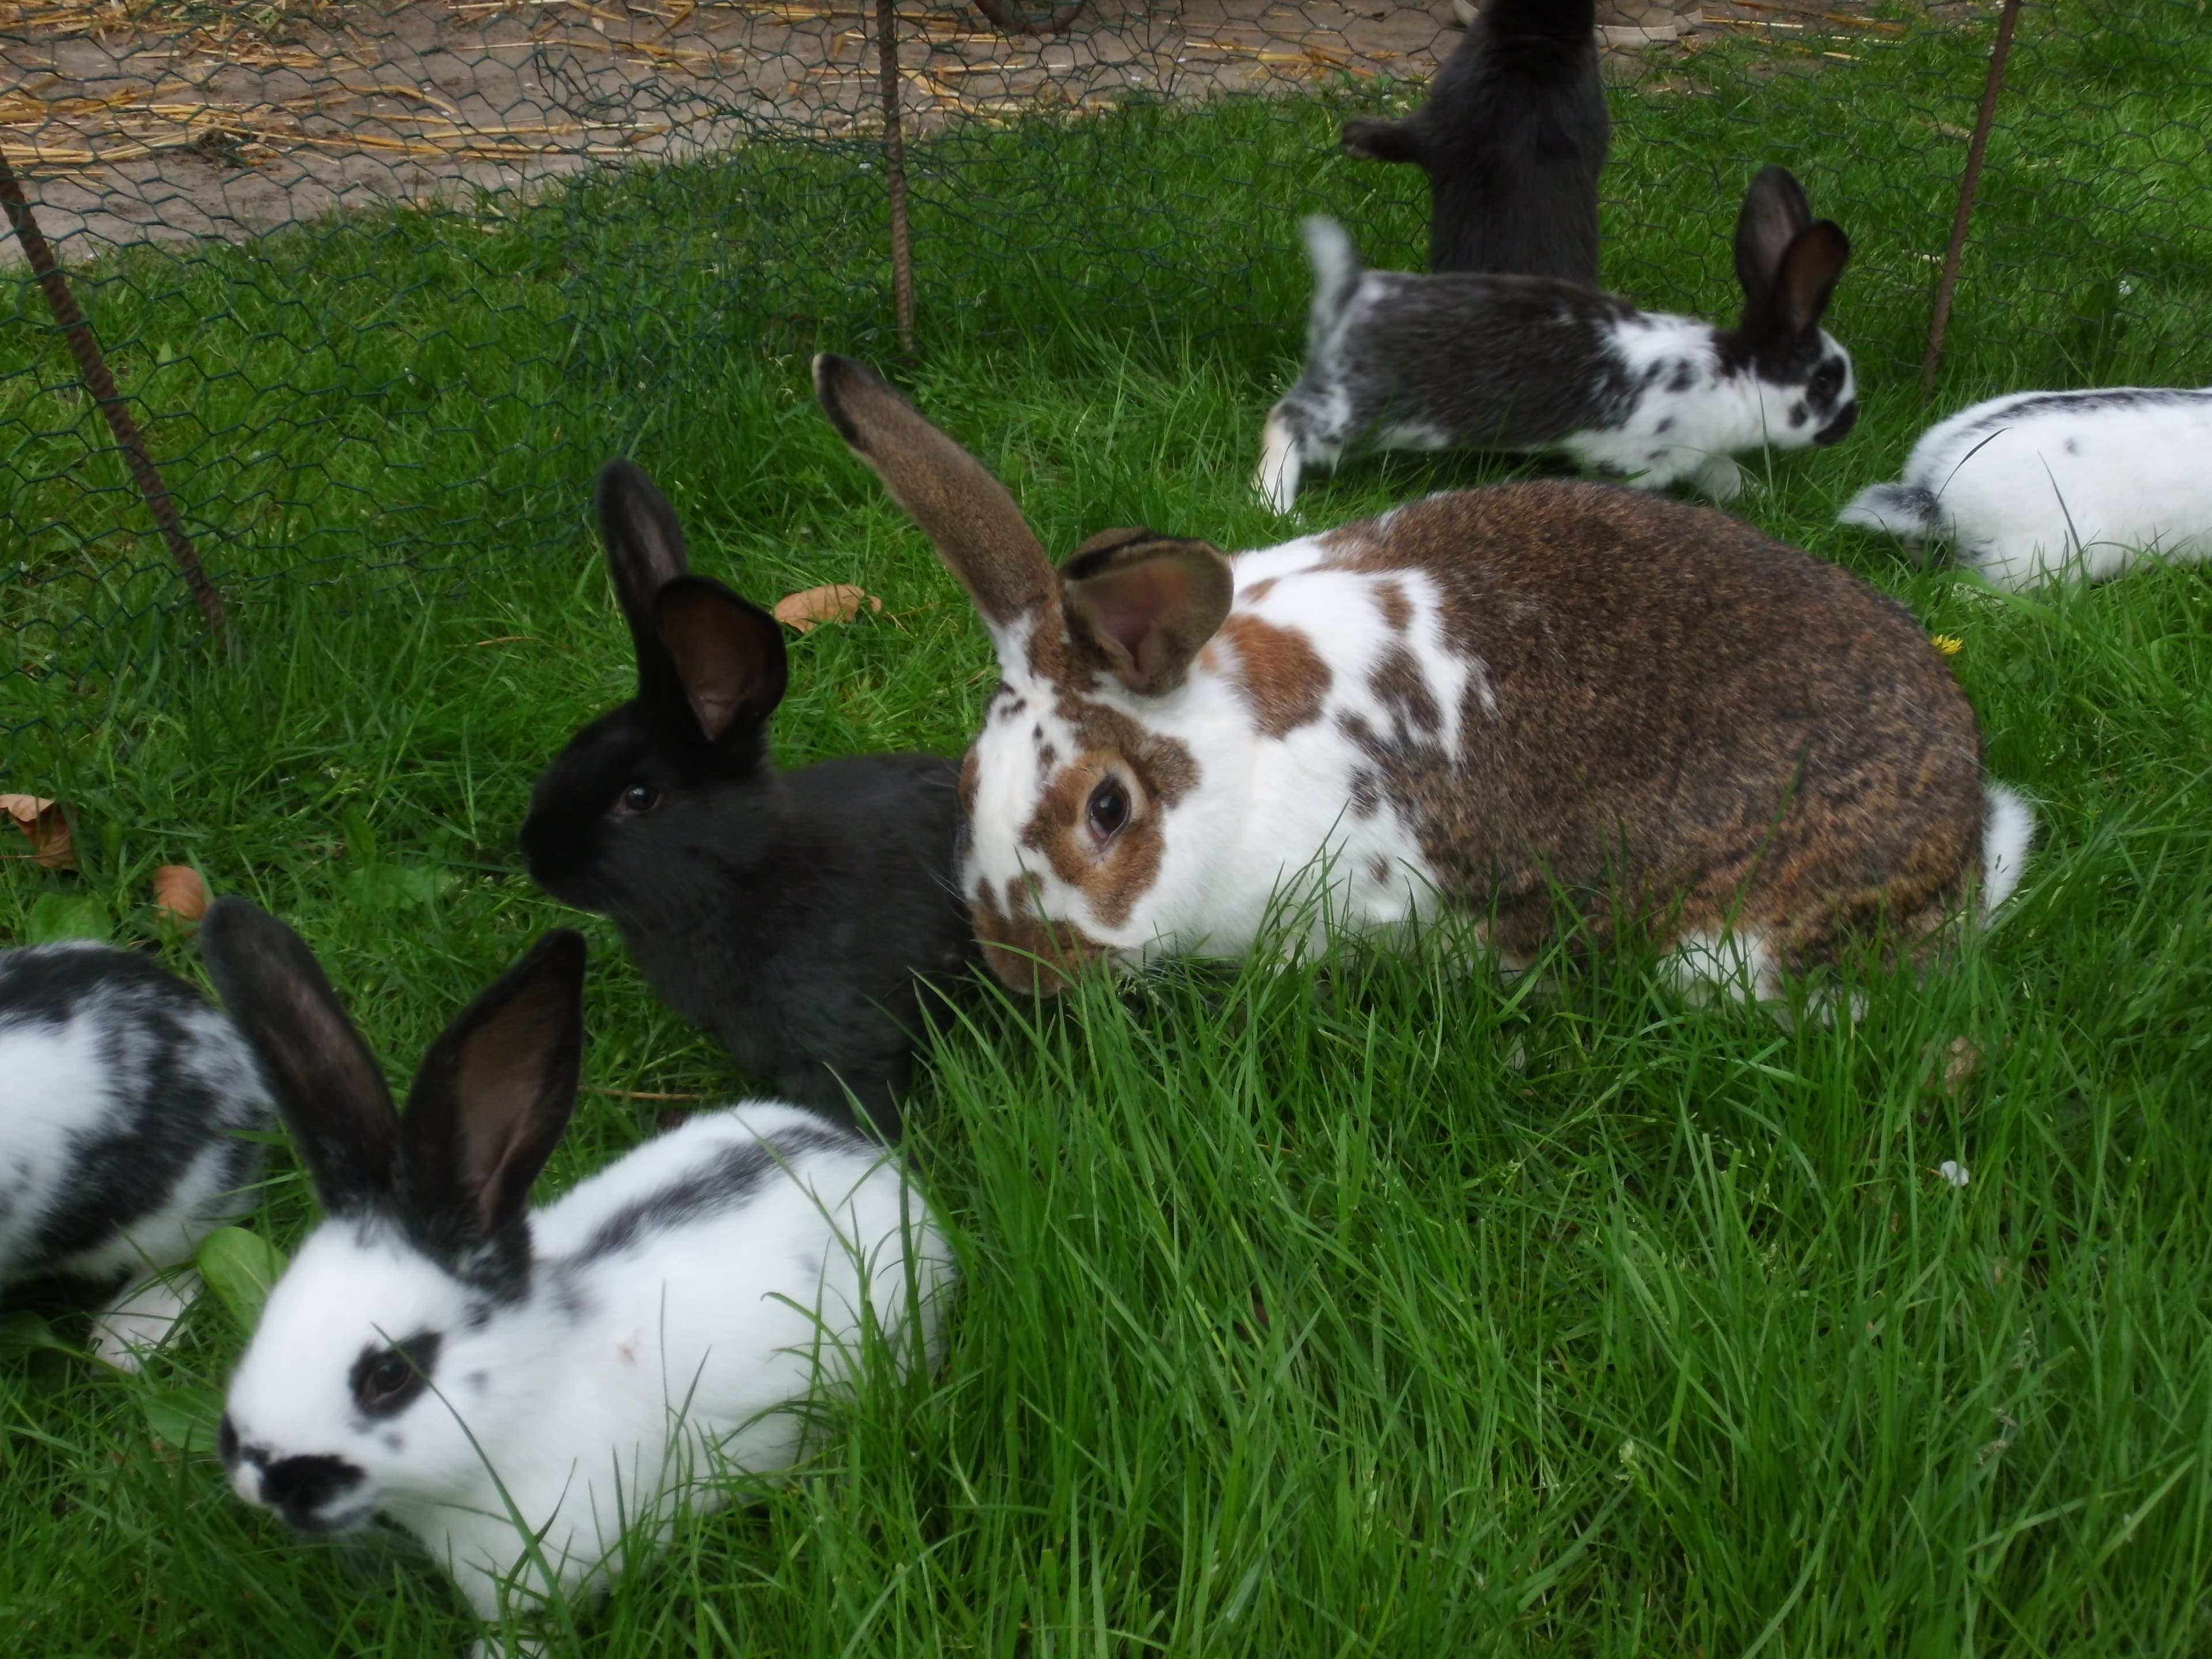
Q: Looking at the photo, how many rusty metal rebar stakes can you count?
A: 3